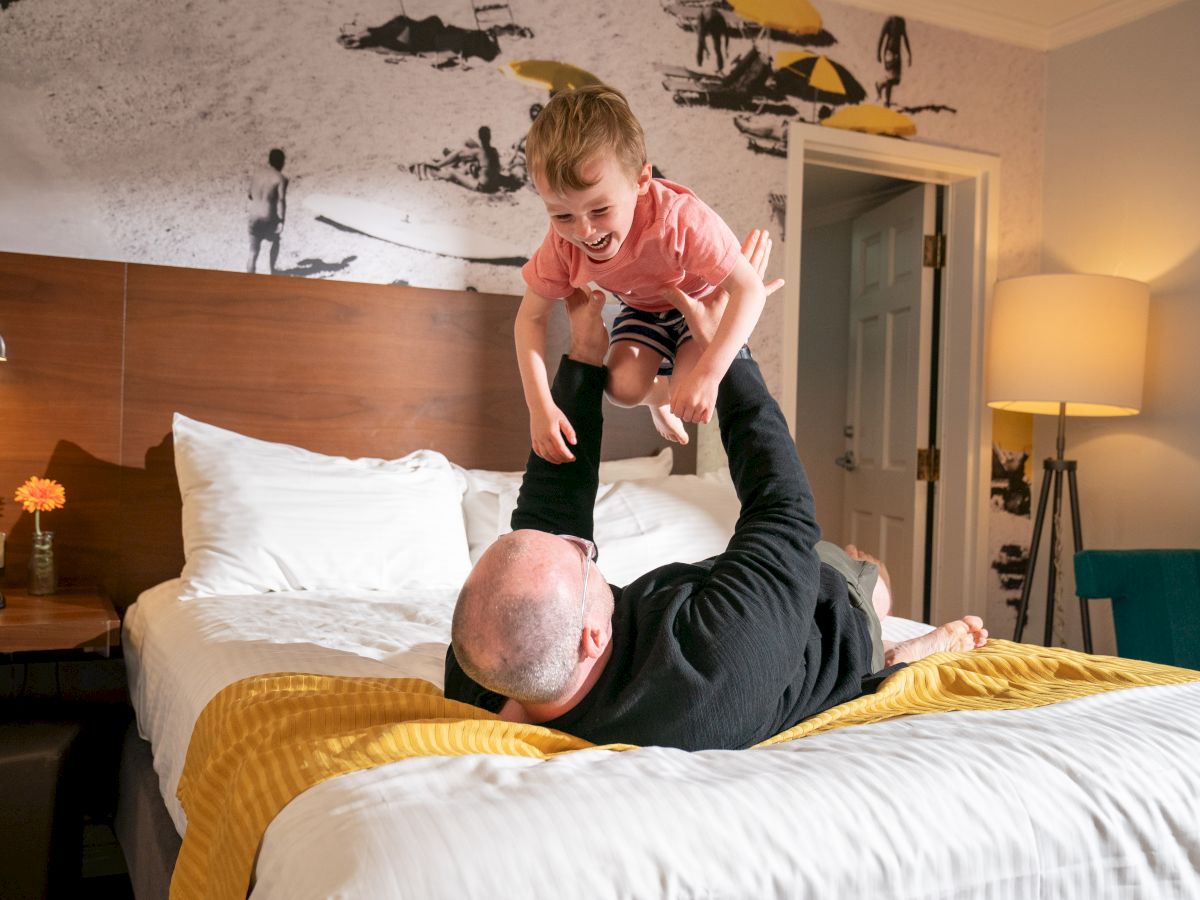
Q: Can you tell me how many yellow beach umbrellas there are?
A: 4